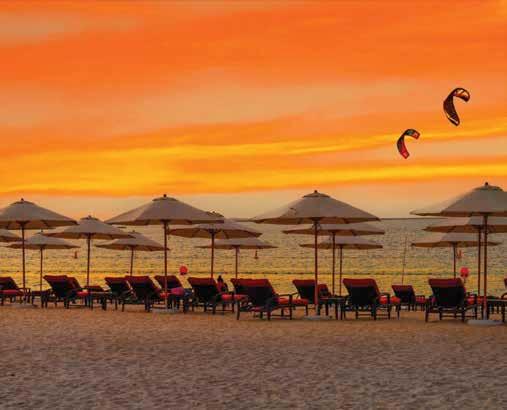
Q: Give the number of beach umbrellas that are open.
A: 14